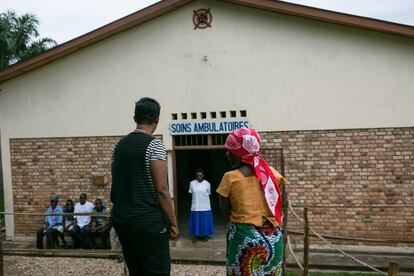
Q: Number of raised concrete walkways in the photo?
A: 1